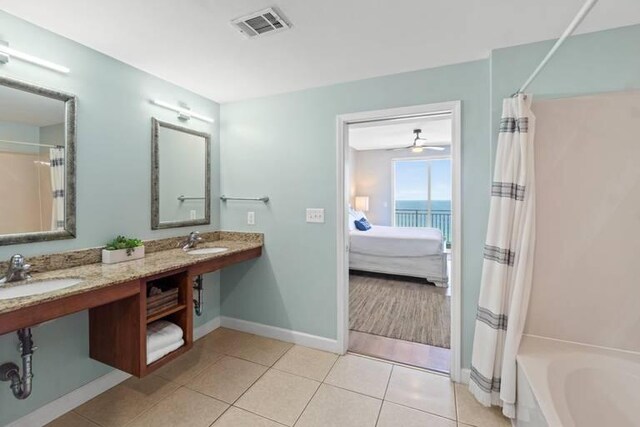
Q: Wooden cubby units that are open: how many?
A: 2